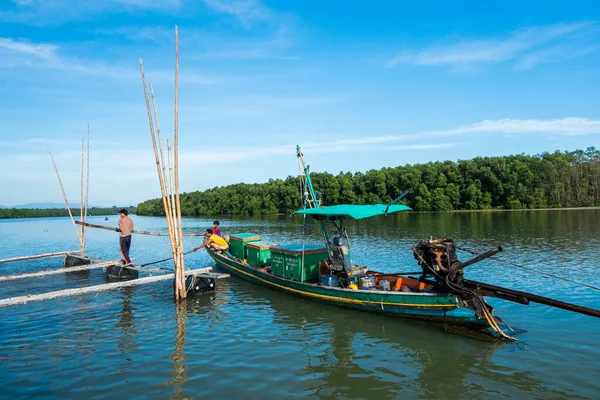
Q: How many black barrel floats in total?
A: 3